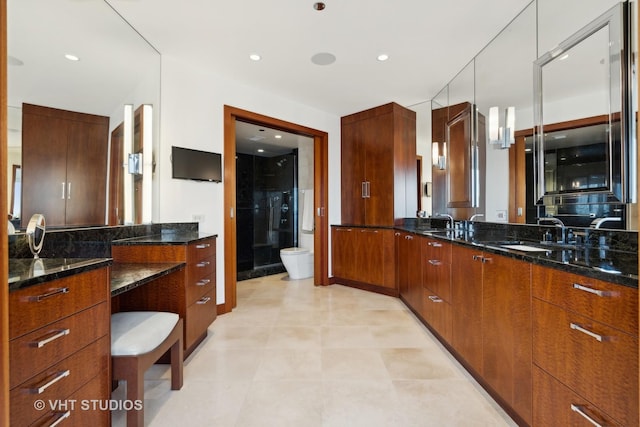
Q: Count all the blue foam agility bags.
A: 0